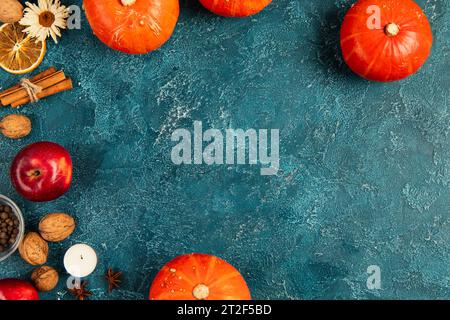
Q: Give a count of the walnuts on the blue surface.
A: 5